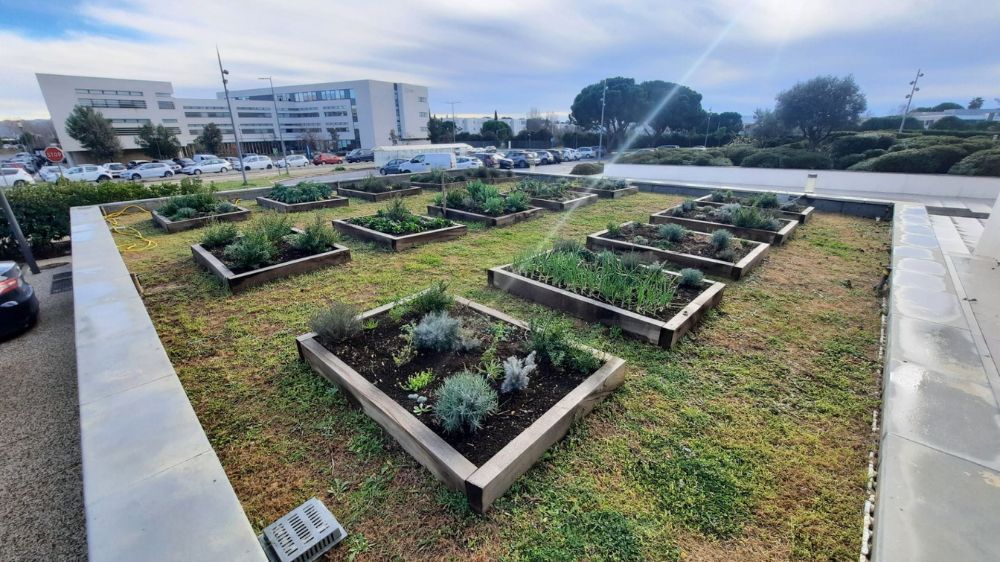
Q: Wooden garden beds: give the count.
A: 15